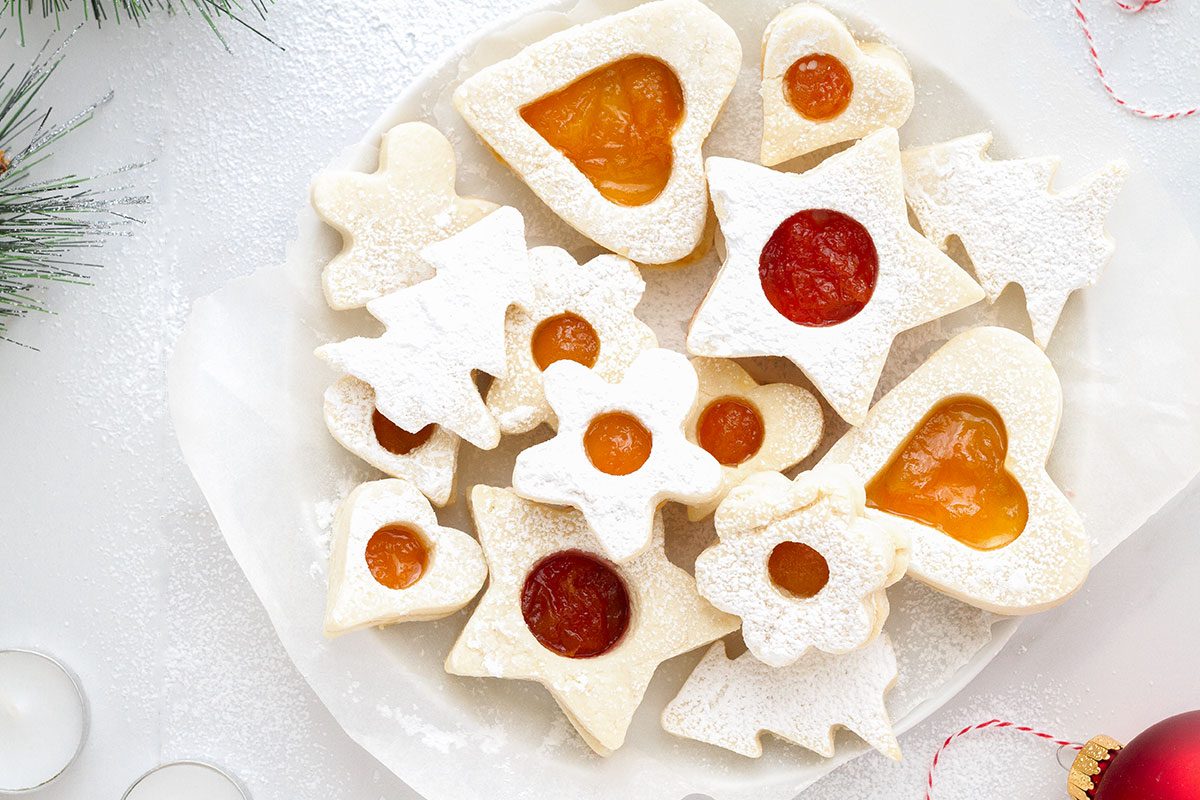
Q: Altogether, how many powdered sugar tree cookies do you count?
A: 3